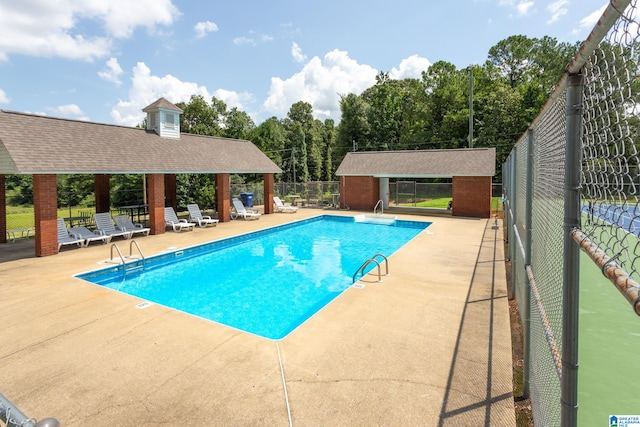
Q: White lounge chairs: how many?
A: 8